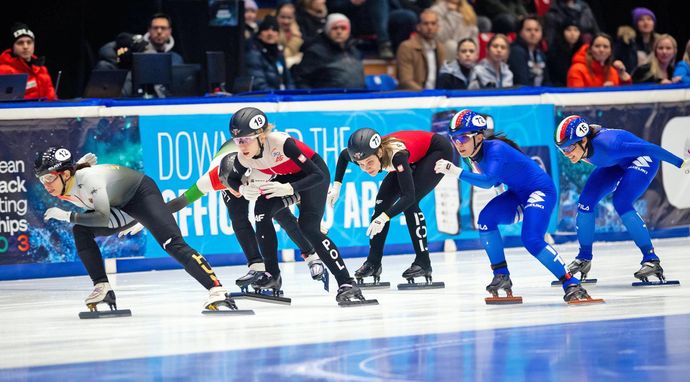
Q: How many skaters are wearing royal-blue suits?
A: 2